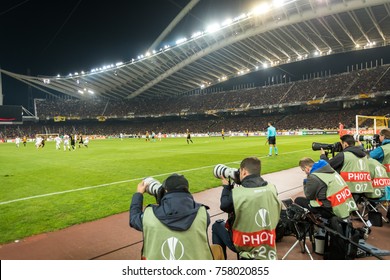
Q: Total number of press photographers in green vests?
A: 6